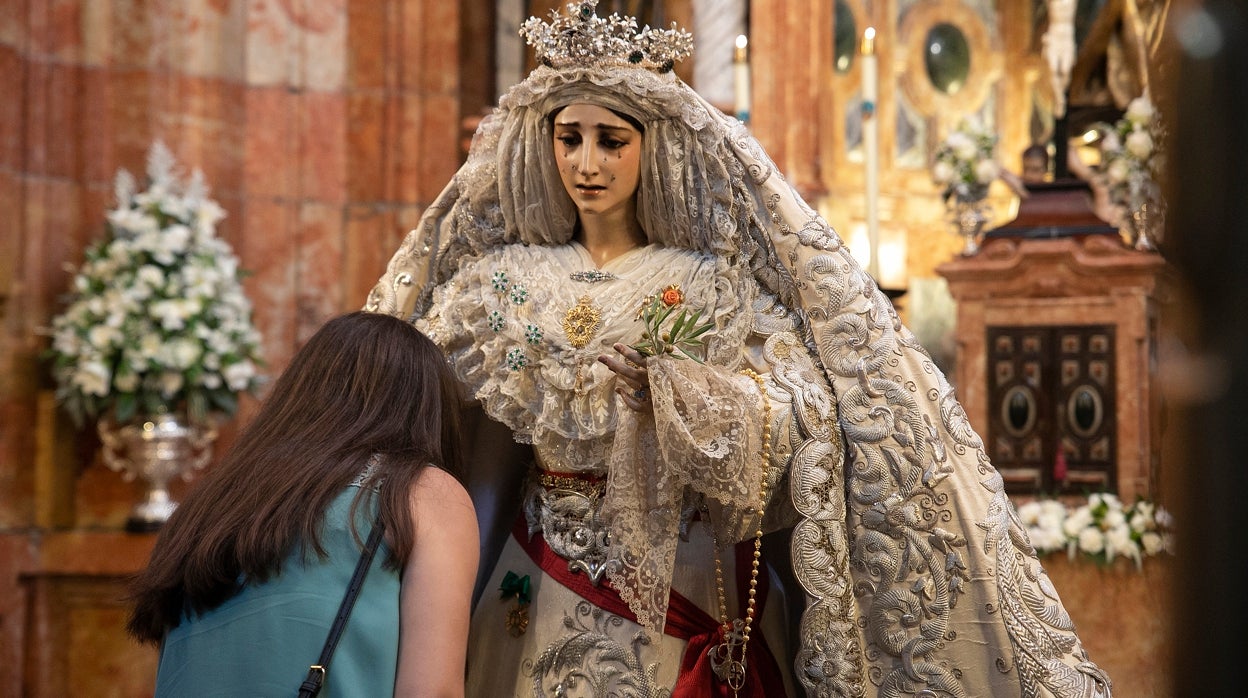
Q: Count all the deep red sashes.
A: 1